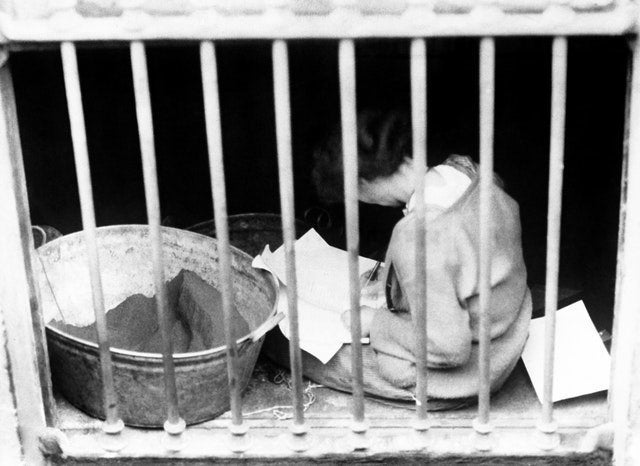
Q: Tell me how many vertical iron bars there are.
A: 8